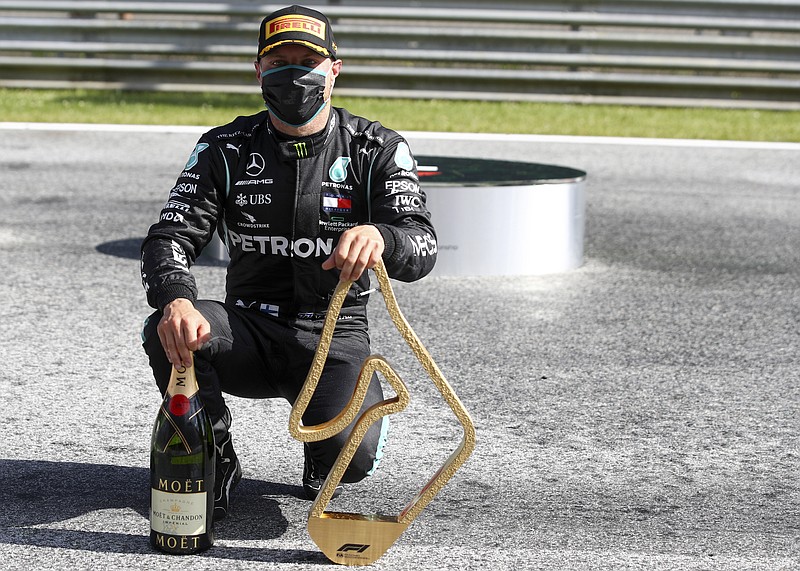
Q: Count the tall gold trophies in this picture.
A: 1